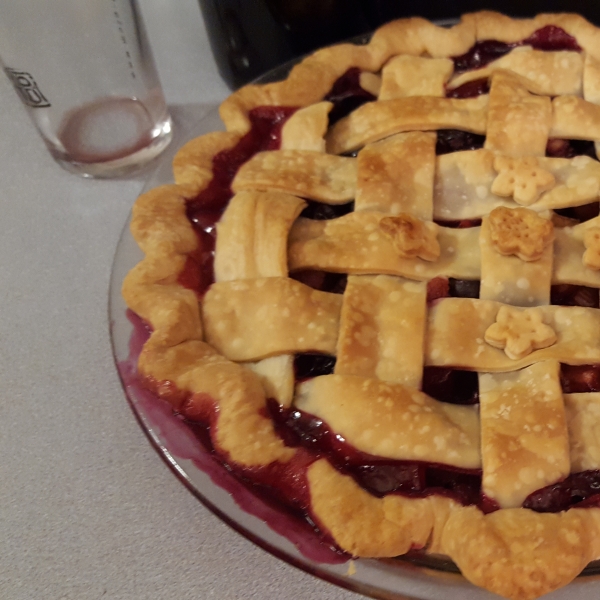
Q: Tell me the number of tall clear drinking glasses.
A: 1